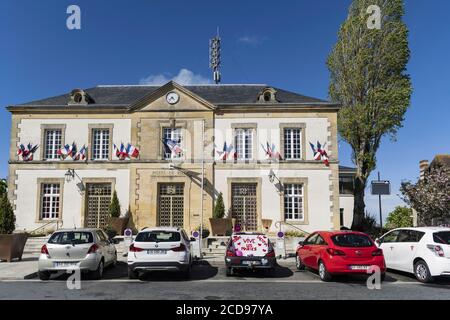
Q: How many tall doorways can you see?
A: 3